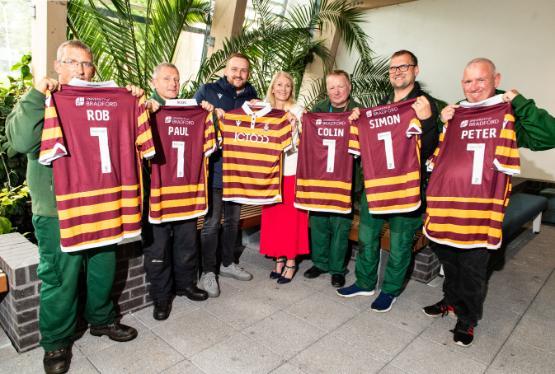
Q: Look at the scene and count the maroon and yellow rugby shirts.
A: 6